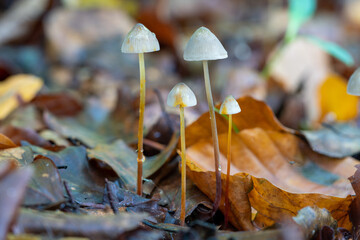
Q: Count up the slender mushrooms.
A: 4